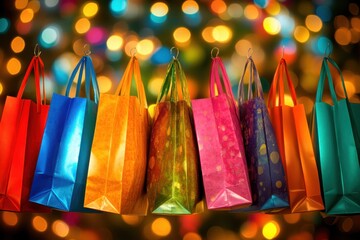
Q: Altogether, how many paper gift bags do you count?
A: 8